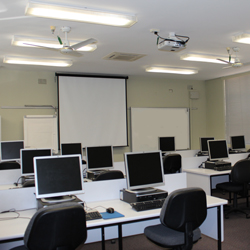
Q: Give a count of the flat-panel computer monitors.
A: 10